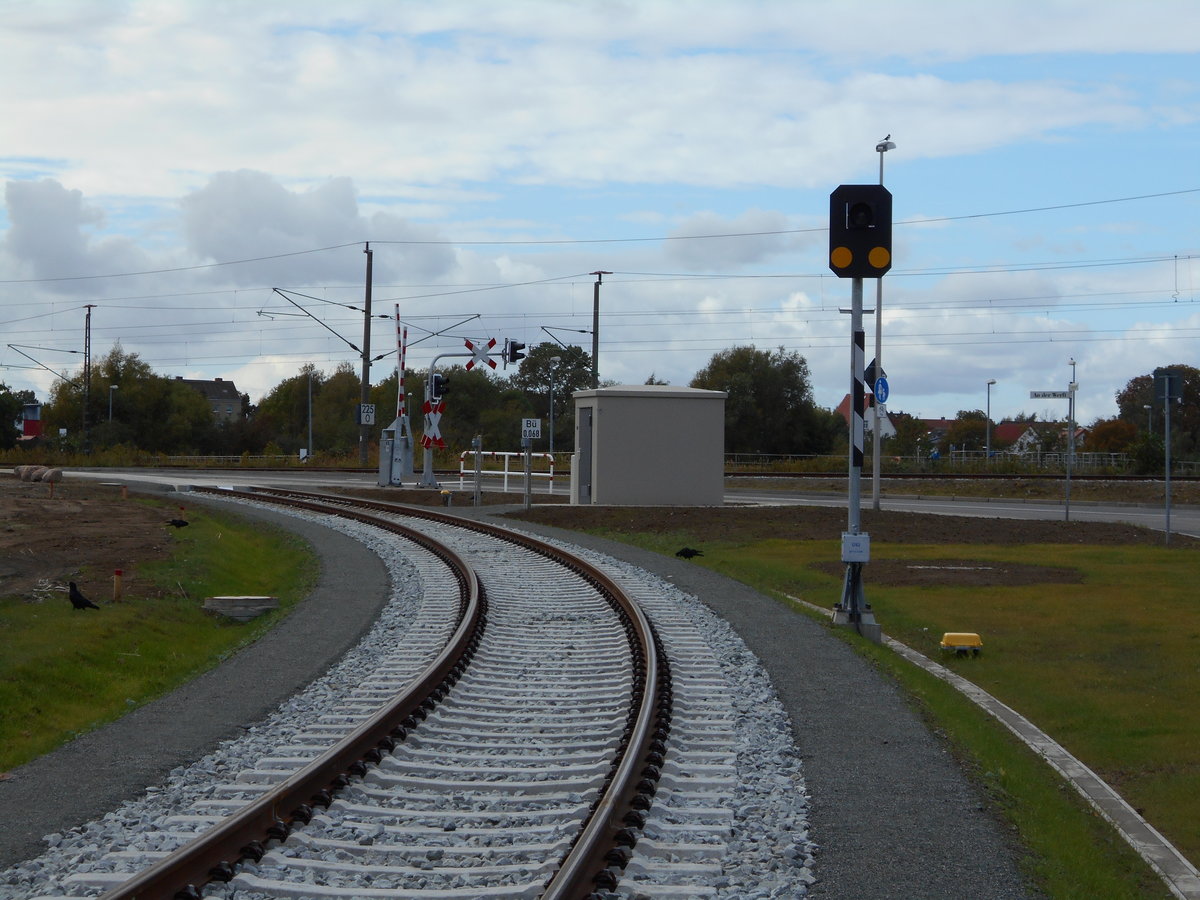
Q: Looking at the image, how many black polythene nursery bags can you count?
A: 0